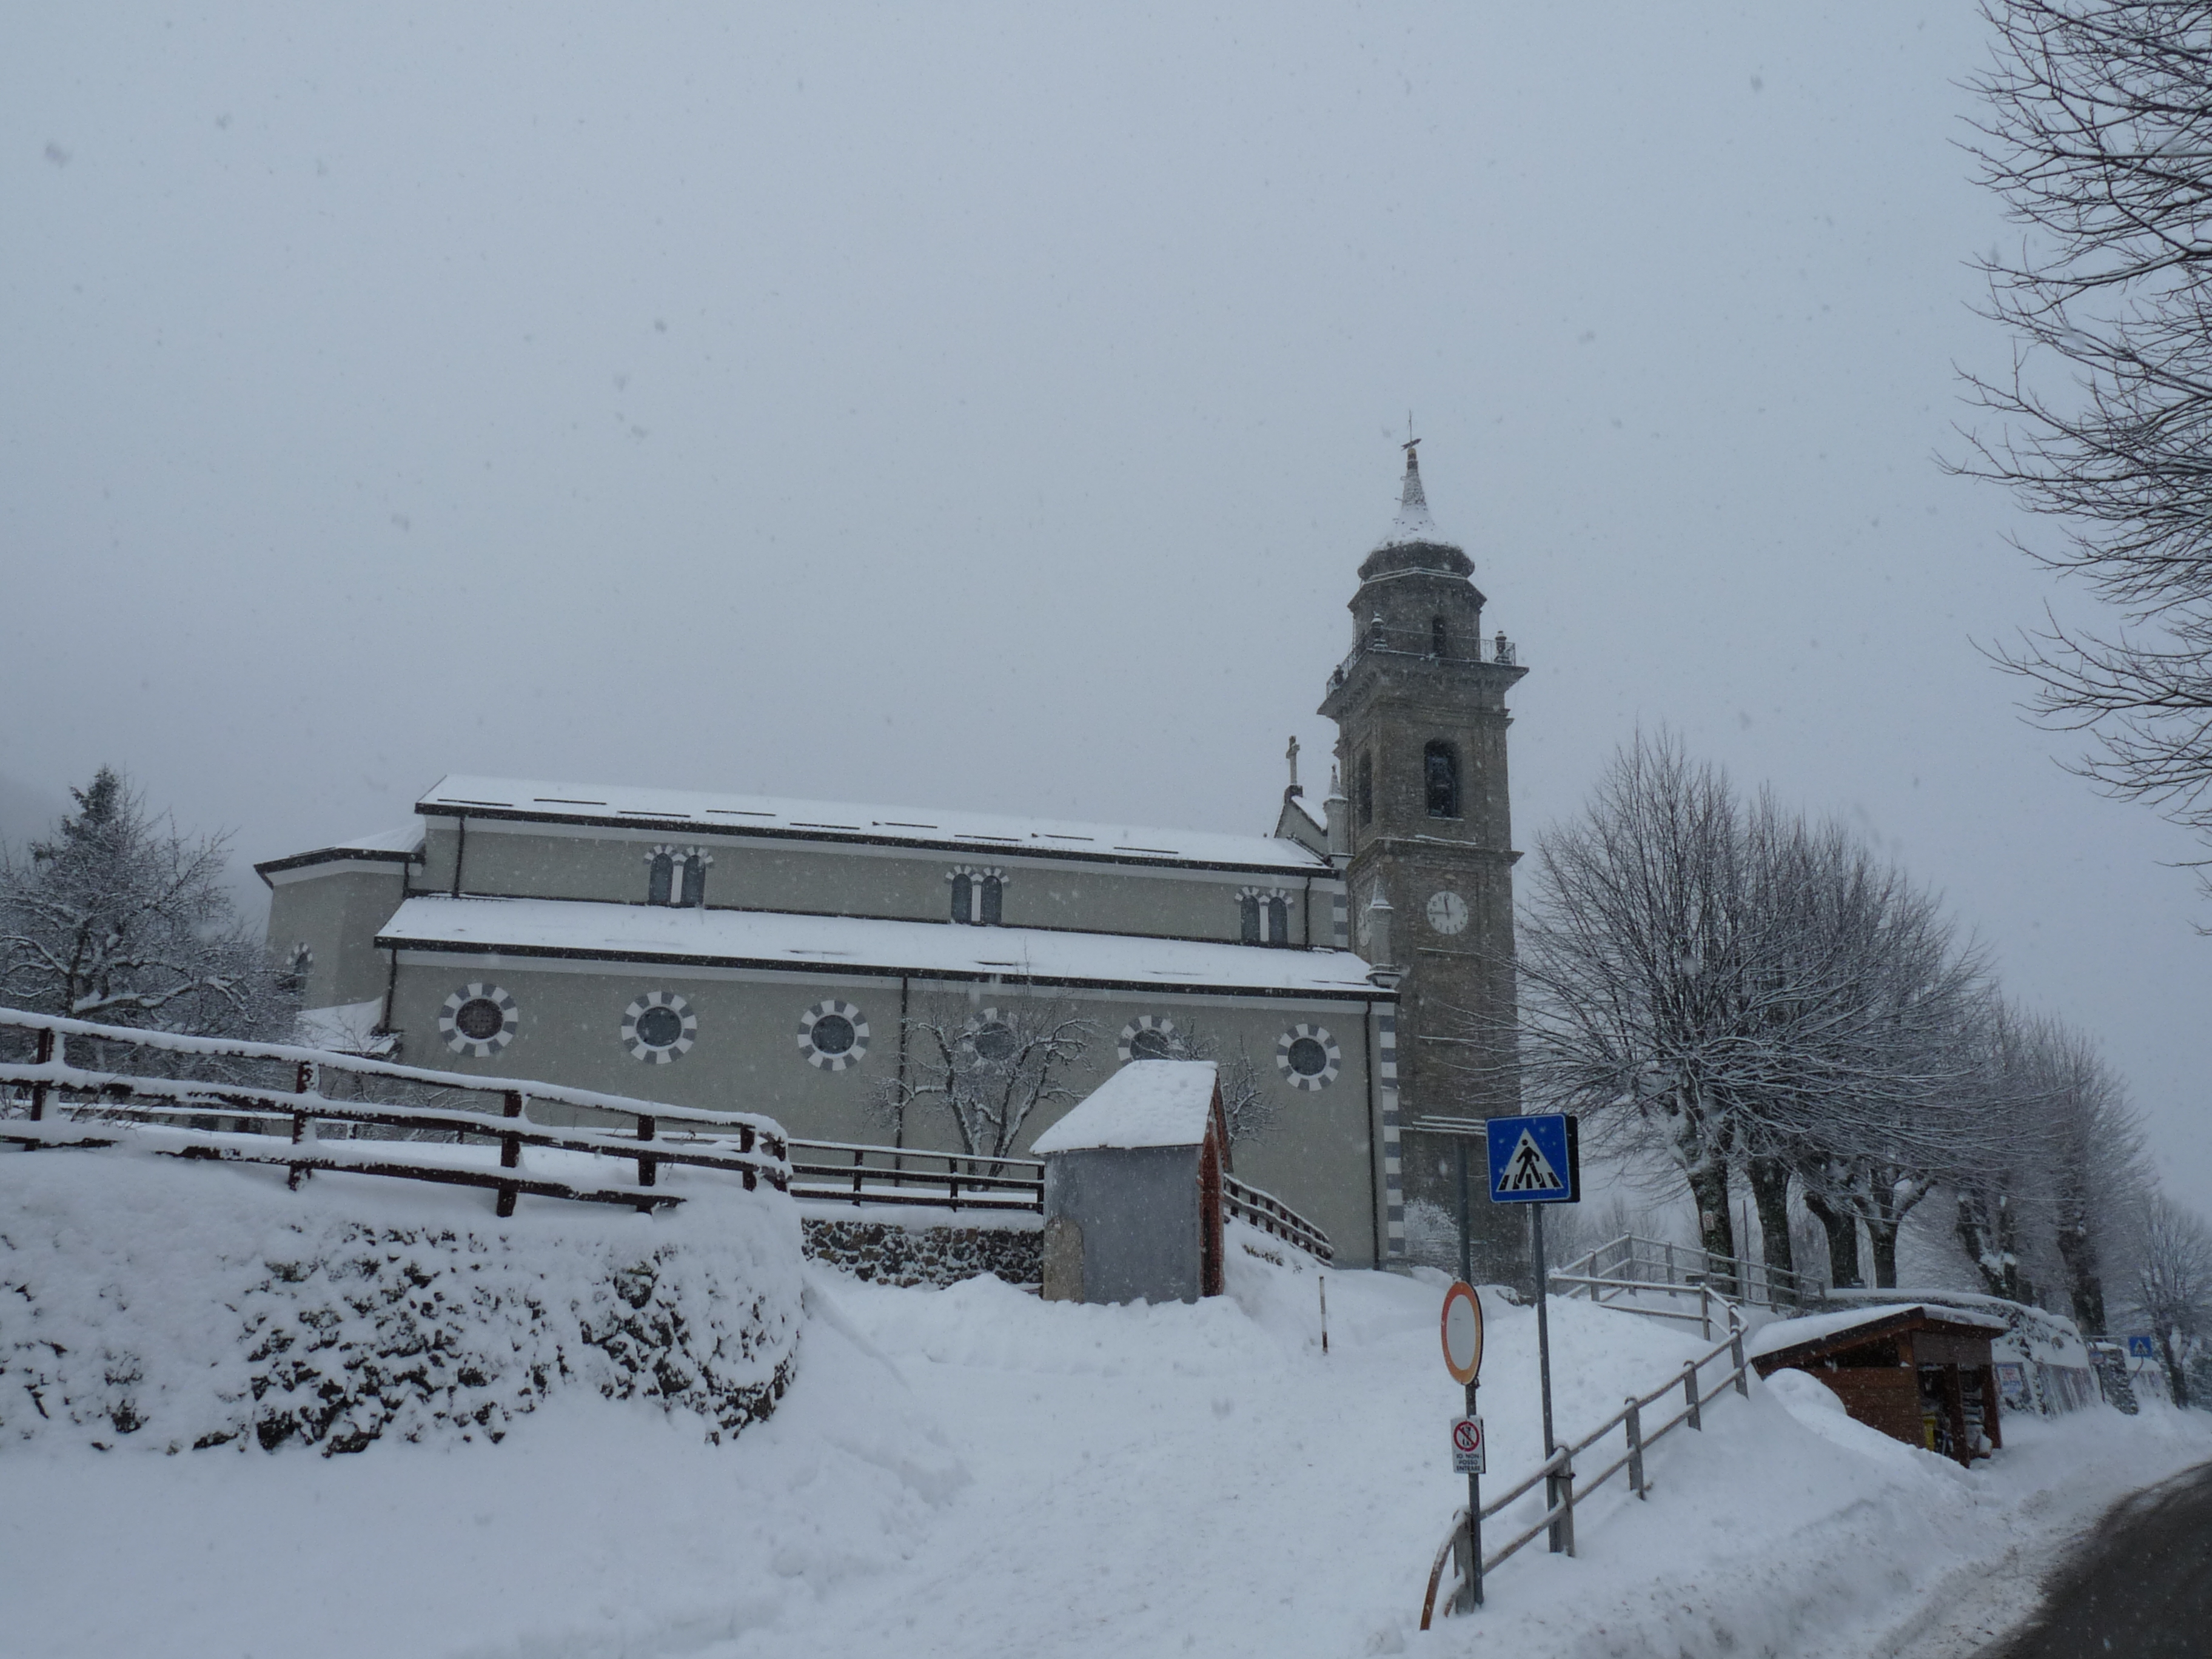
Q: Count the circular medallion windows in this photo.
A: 6